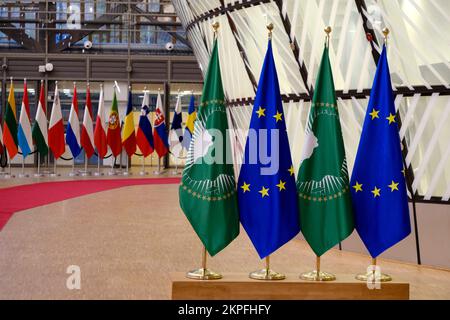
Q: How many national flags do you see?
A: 13